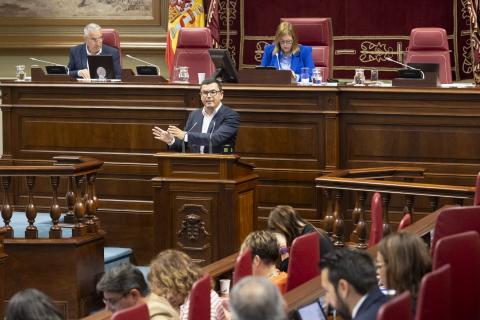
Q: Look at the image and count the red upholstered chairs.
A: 15